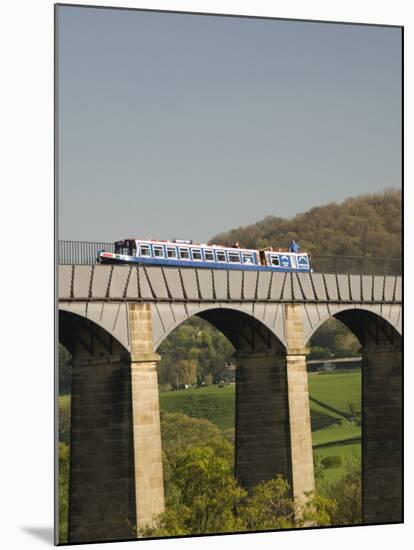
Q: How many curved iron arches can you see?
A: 3